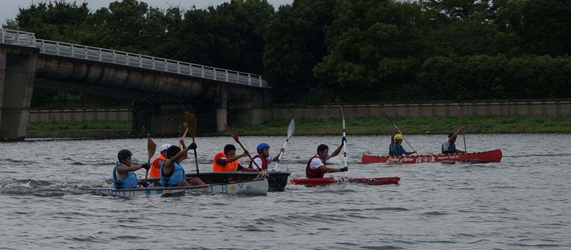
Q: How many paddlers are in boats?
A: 8